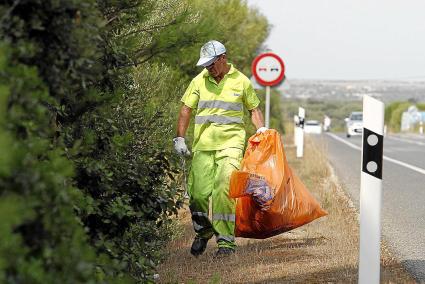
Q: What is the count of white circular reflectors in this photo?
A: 2